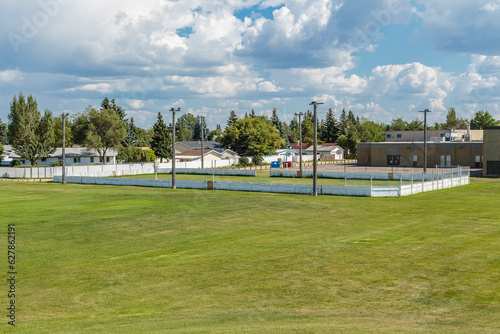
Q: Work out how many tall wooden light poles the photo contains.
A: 6